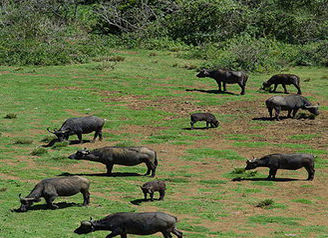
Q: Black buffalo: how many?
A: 10